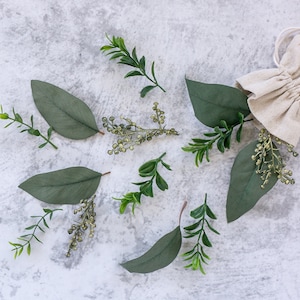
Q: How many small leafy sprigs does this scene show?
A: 6